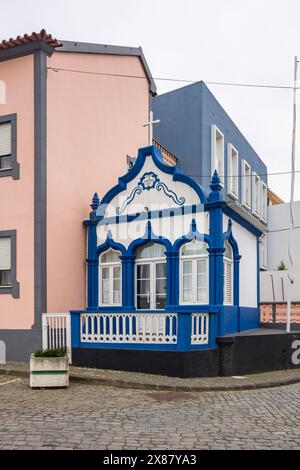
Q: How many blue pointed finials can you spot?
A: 2